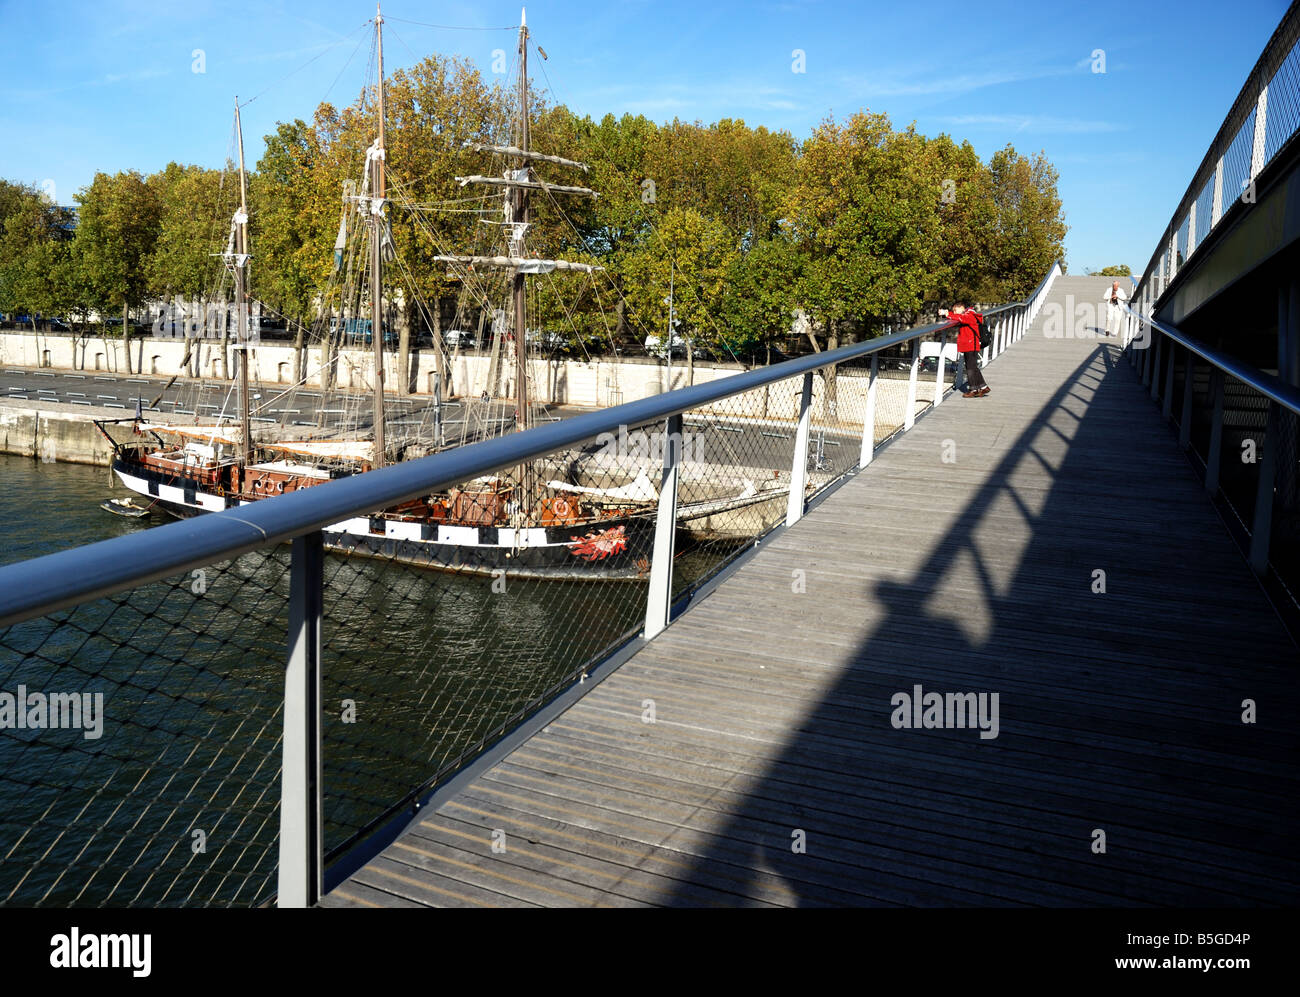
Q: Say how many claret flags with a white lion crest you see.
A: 0